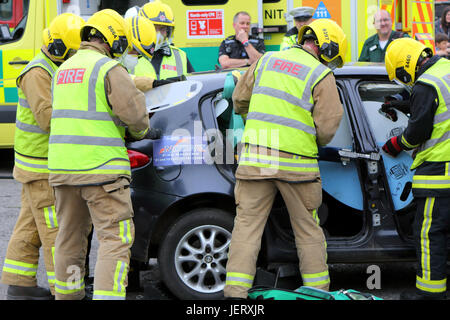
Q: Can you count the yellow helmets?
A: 6